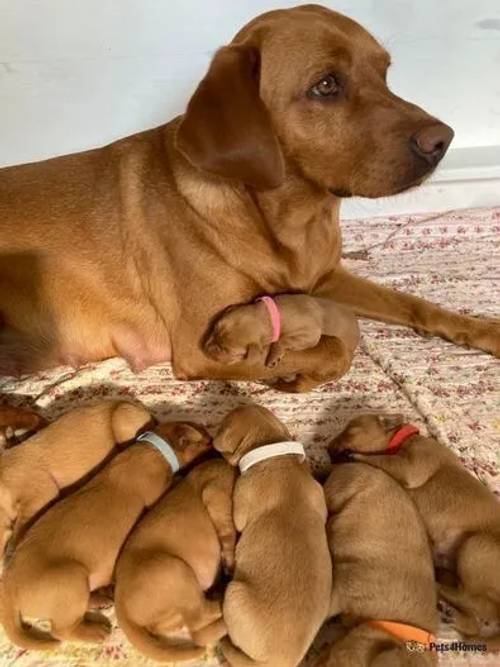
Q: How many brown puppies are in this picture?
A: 7